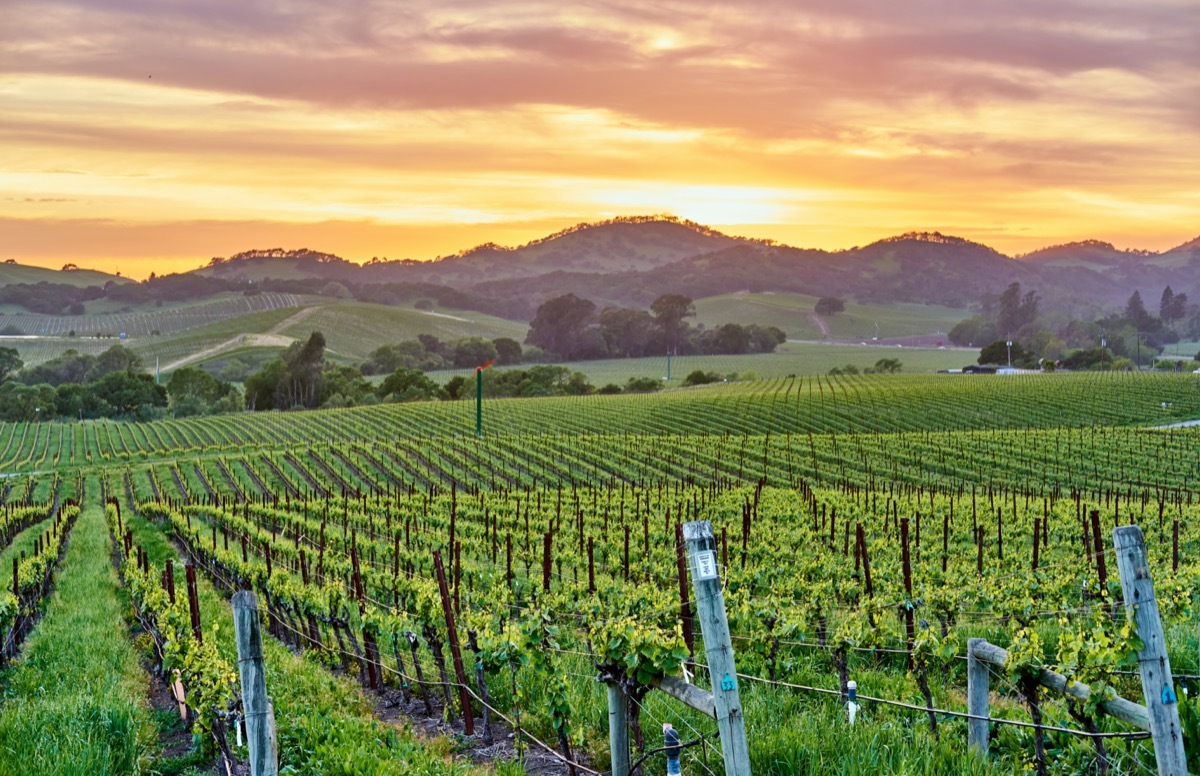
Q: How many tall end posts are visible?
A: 3